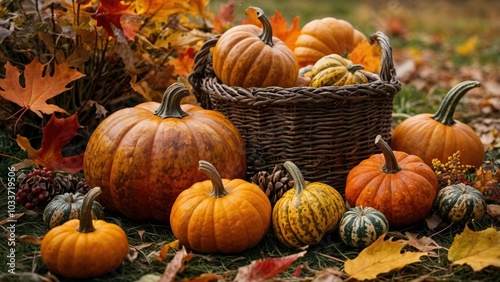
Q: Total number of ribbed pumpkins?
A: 12